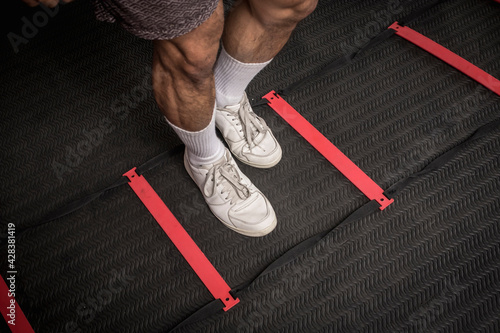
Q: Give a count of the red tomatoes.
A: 0